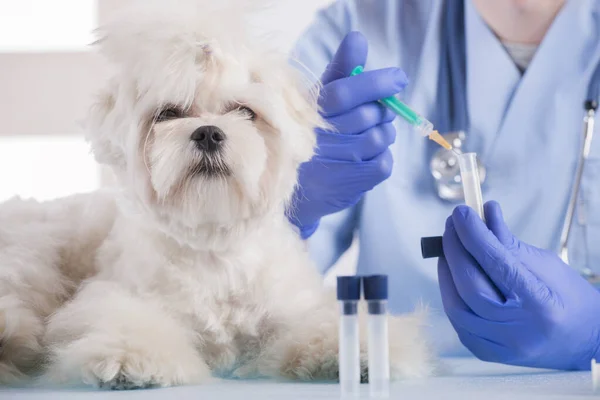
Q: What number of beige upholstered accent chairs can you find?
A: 0